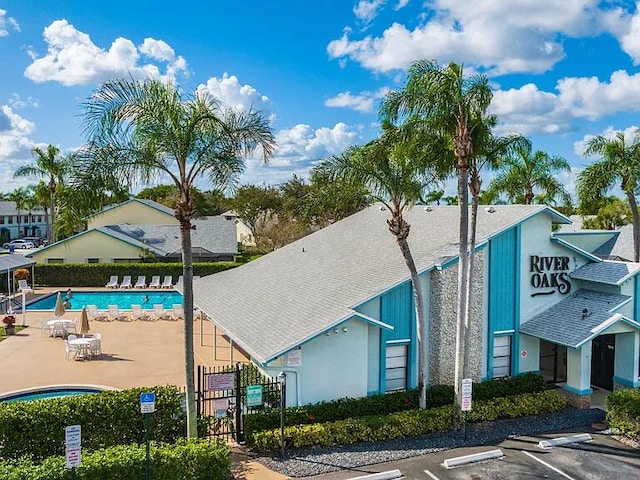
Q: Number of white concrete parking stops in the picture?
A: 3